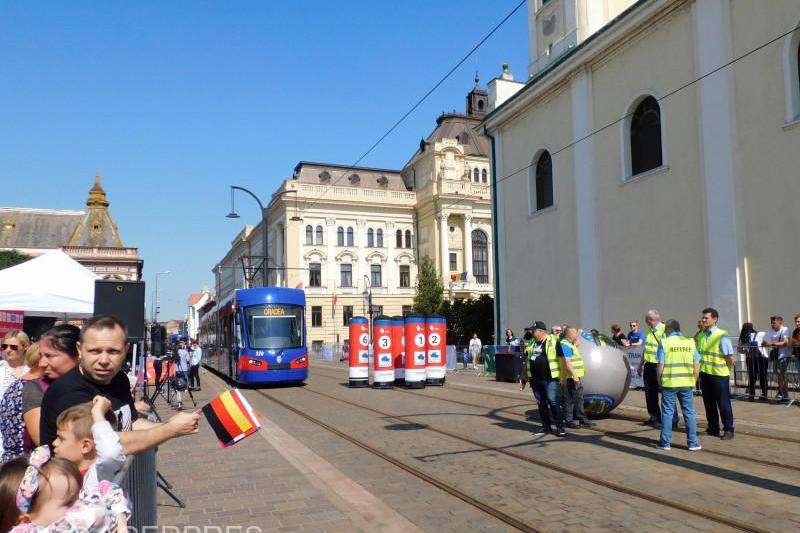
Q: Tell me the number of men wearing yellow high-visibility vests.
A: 5